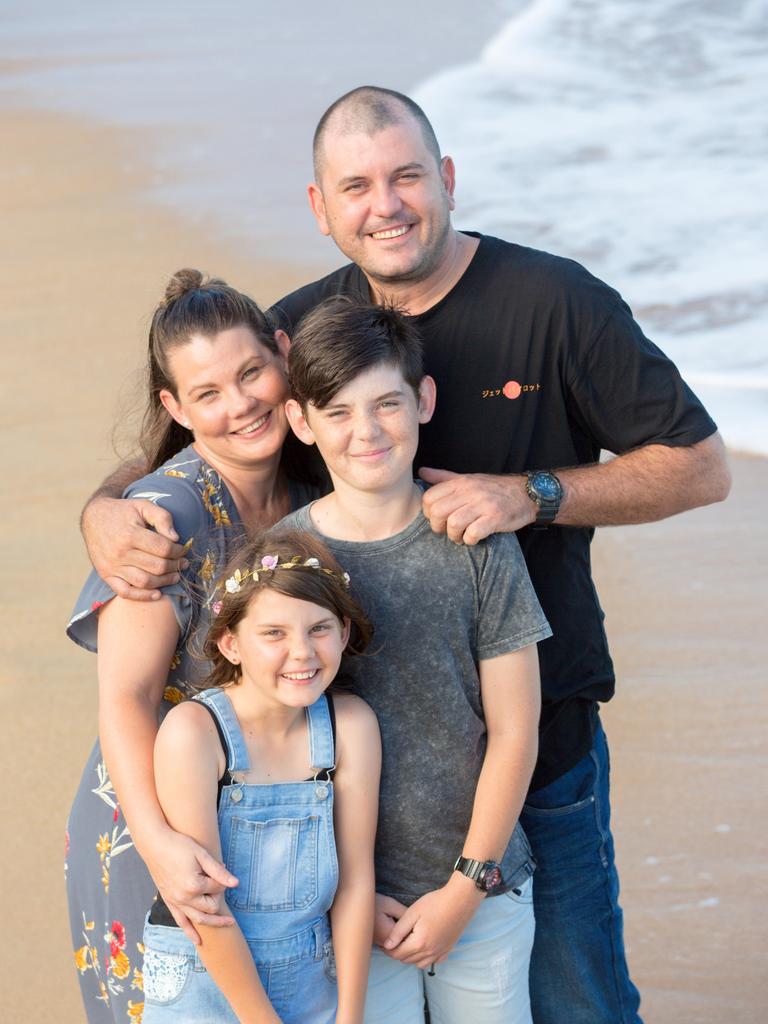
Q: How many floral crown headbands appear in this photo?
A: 1